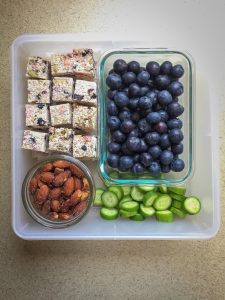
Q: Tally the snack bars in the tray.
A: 12